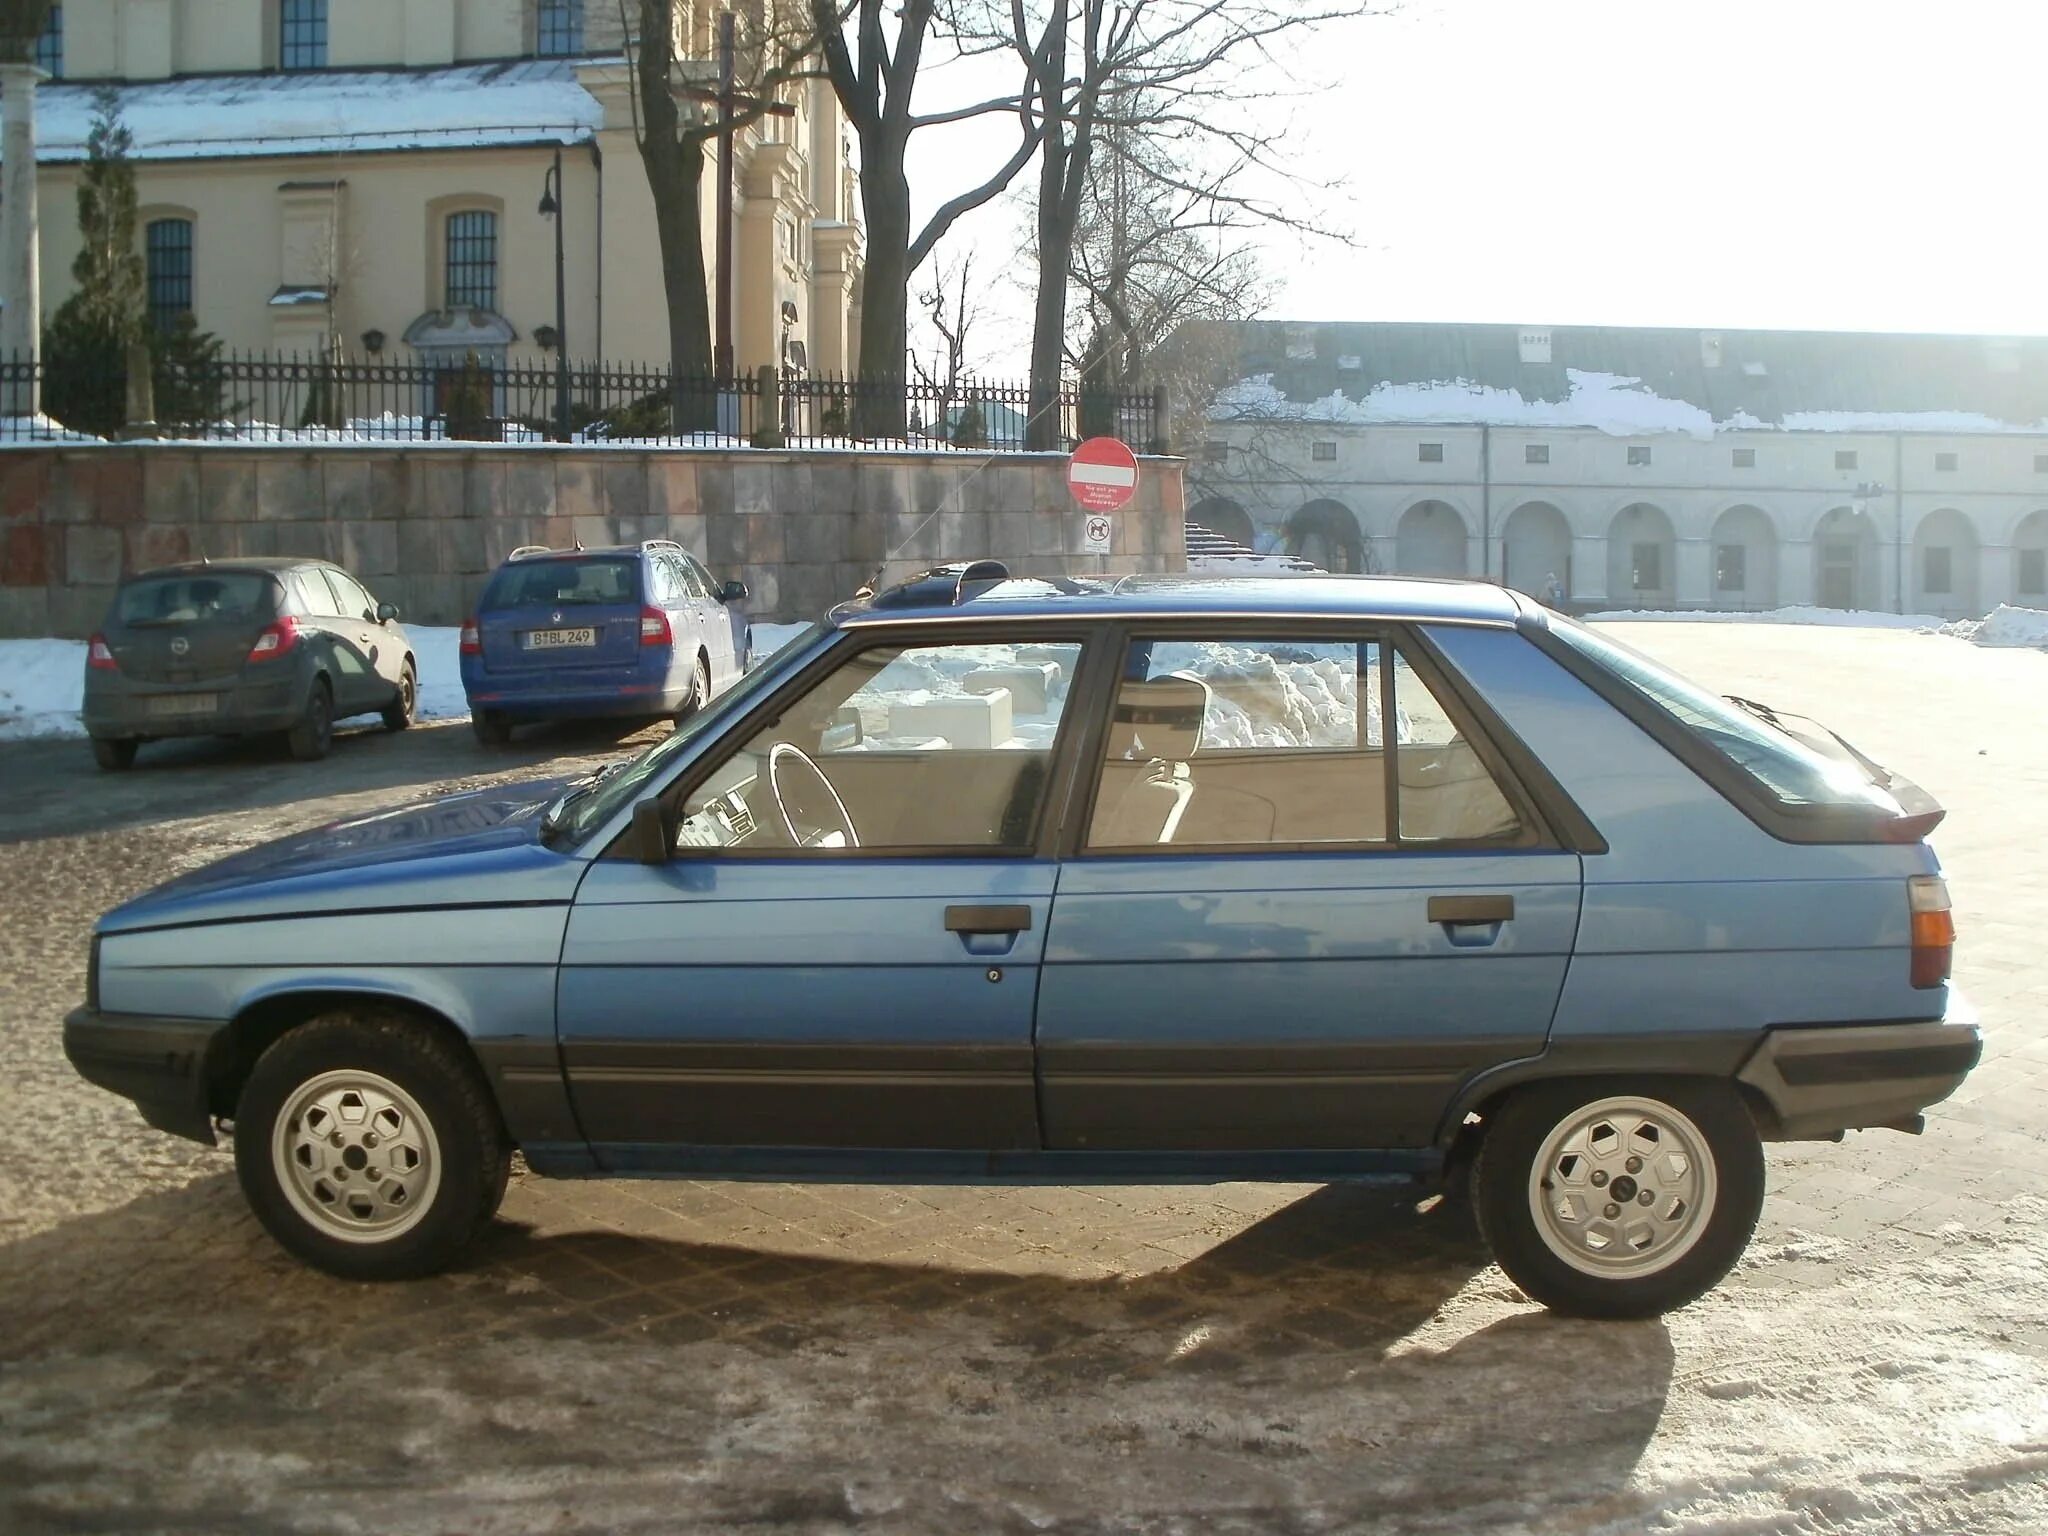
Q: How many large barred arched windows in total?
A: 2